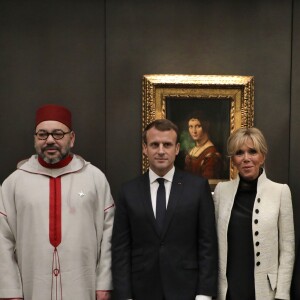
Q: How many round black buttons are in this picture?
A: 7